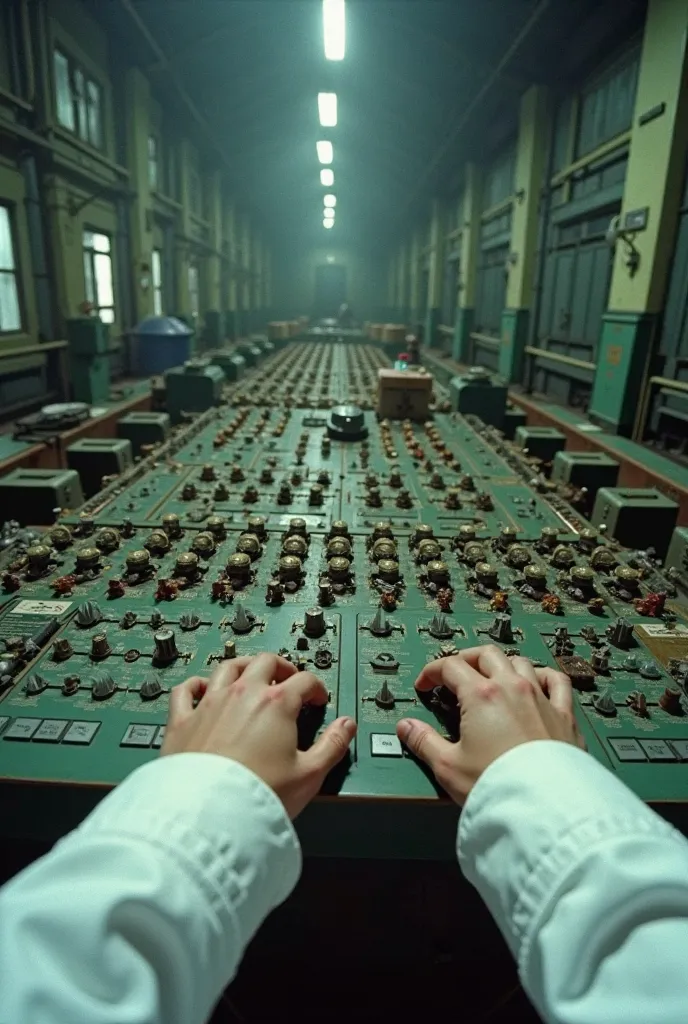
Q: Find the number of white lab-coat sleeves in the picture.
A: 2